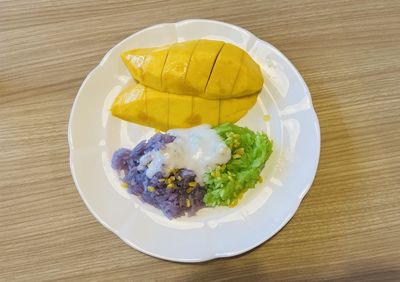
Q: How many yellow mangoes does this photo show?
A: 2